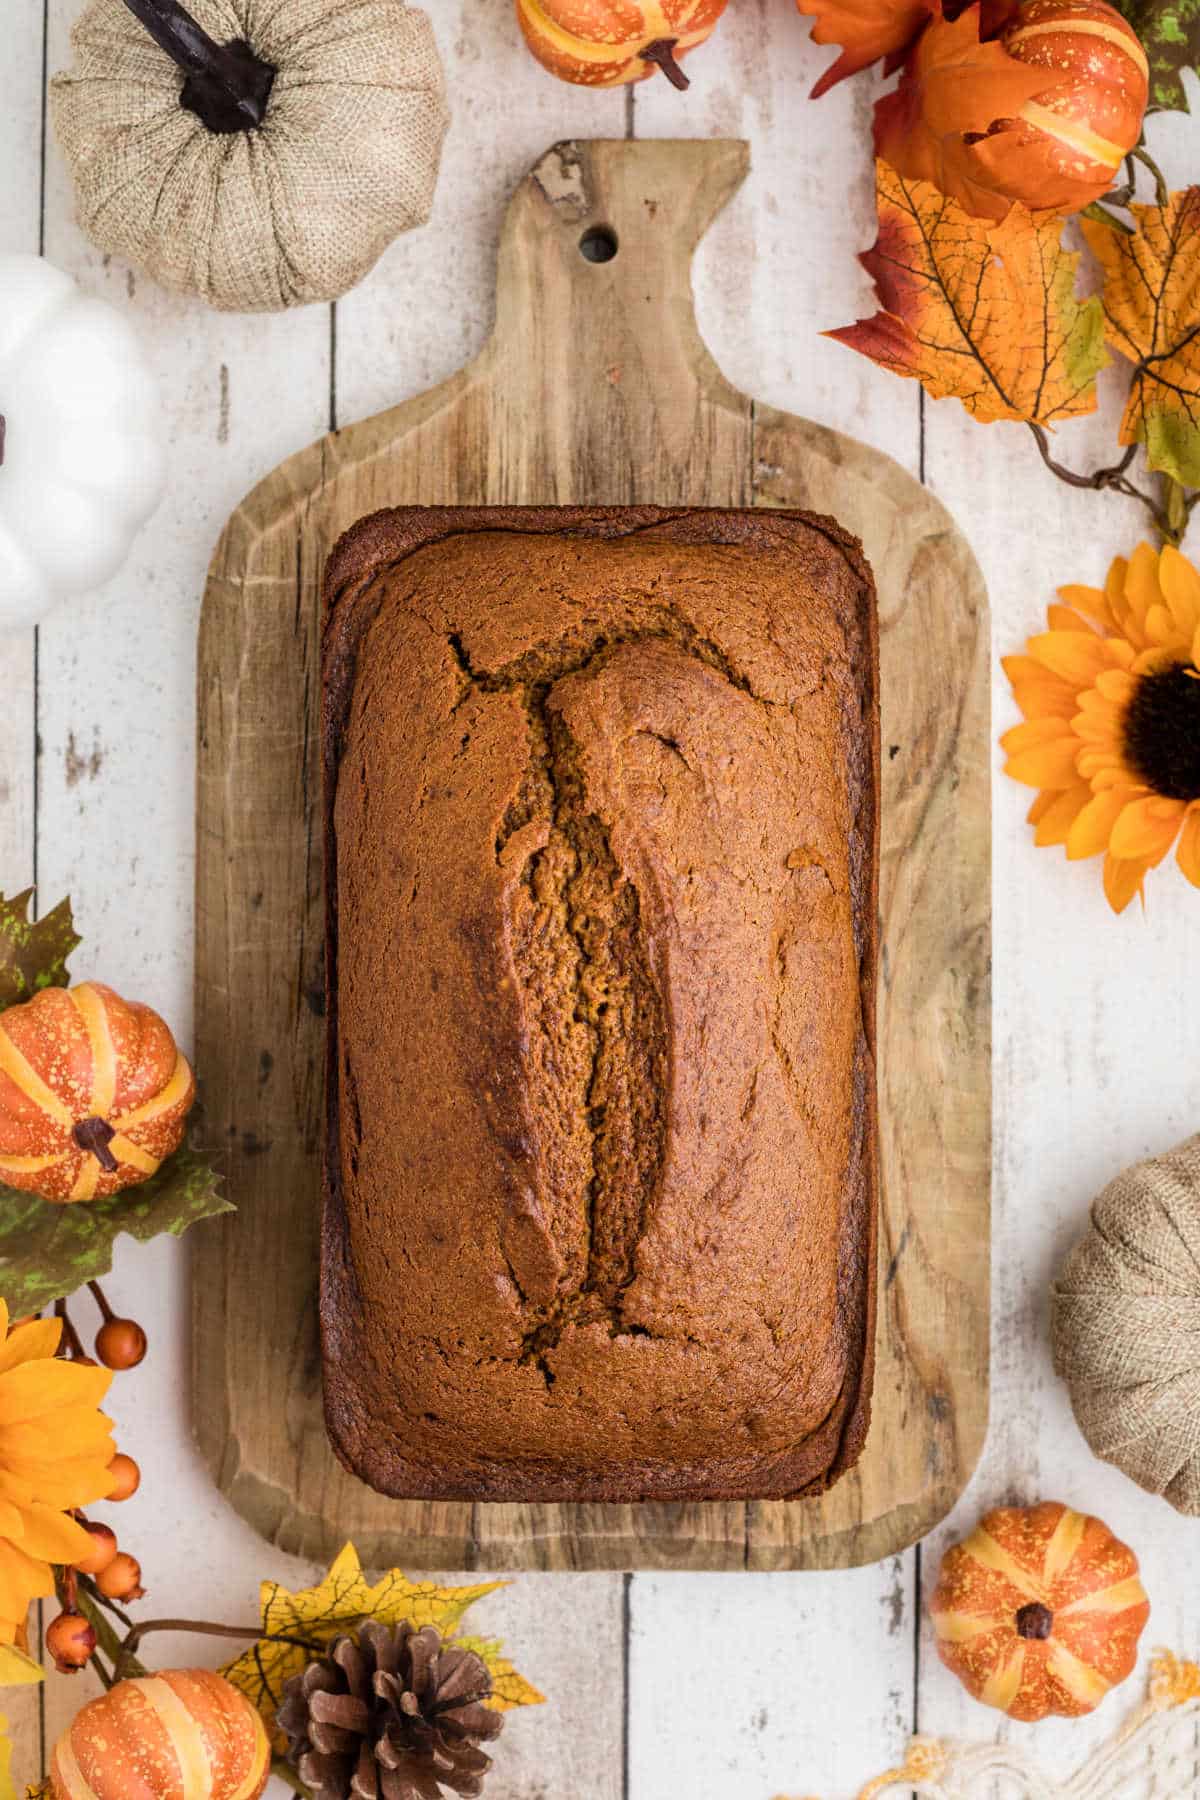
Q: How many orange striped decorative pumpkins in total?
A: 5